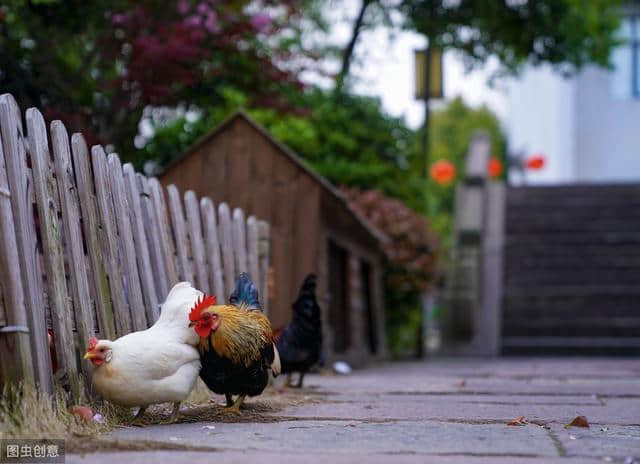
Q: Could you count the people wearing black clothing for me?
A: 0